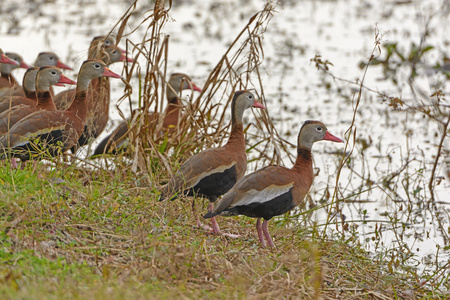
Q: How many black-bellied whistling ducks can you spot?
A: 11